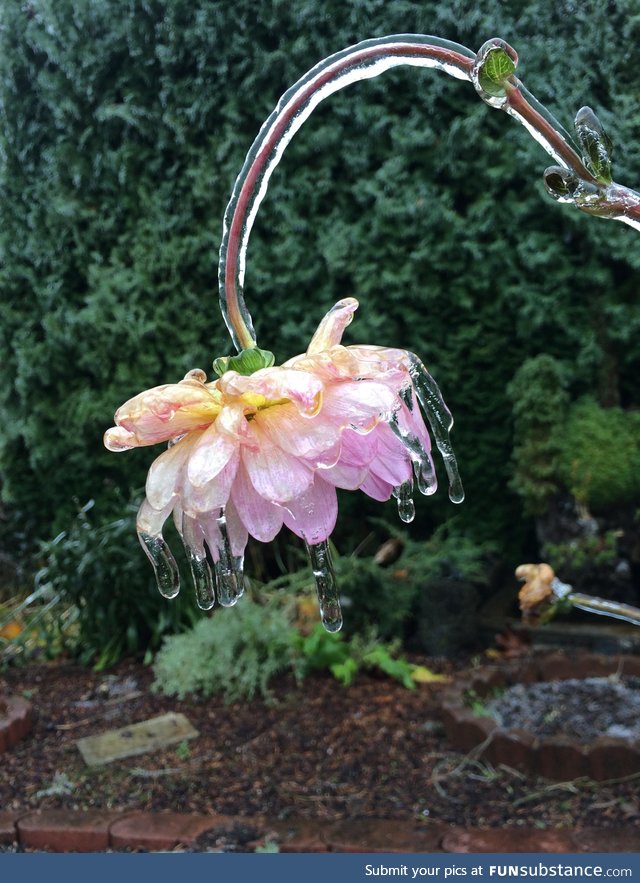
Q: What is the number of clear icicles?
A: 7